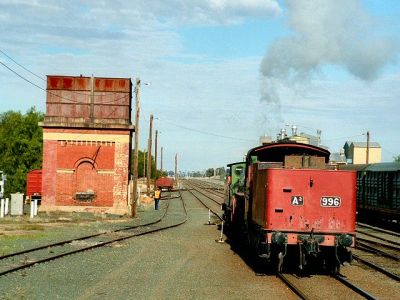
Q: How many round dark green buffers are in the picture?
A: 2